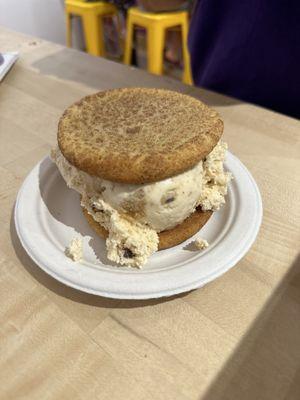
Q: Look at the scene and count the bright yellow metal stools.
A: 2